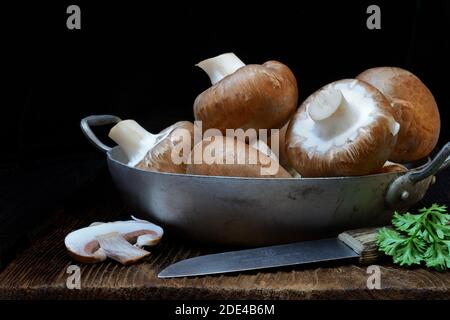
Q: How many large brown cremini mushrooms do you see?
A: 5